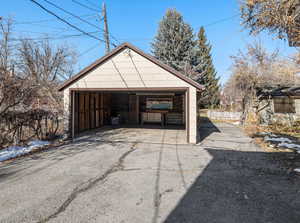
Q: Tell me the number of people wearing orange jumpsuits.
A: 0